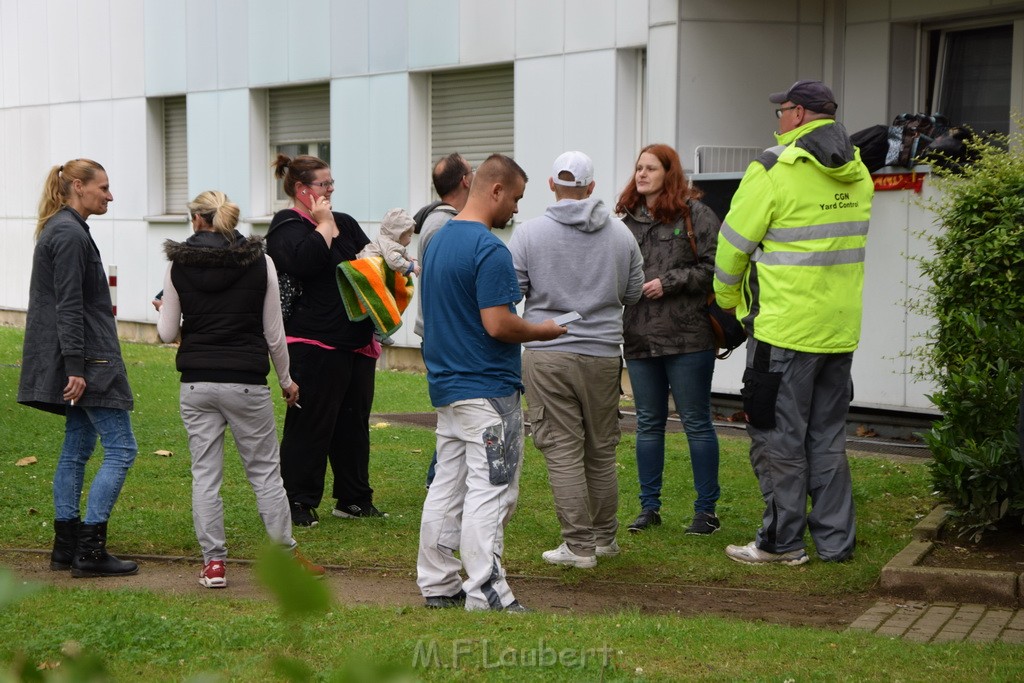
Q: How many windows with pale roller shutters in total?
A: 3